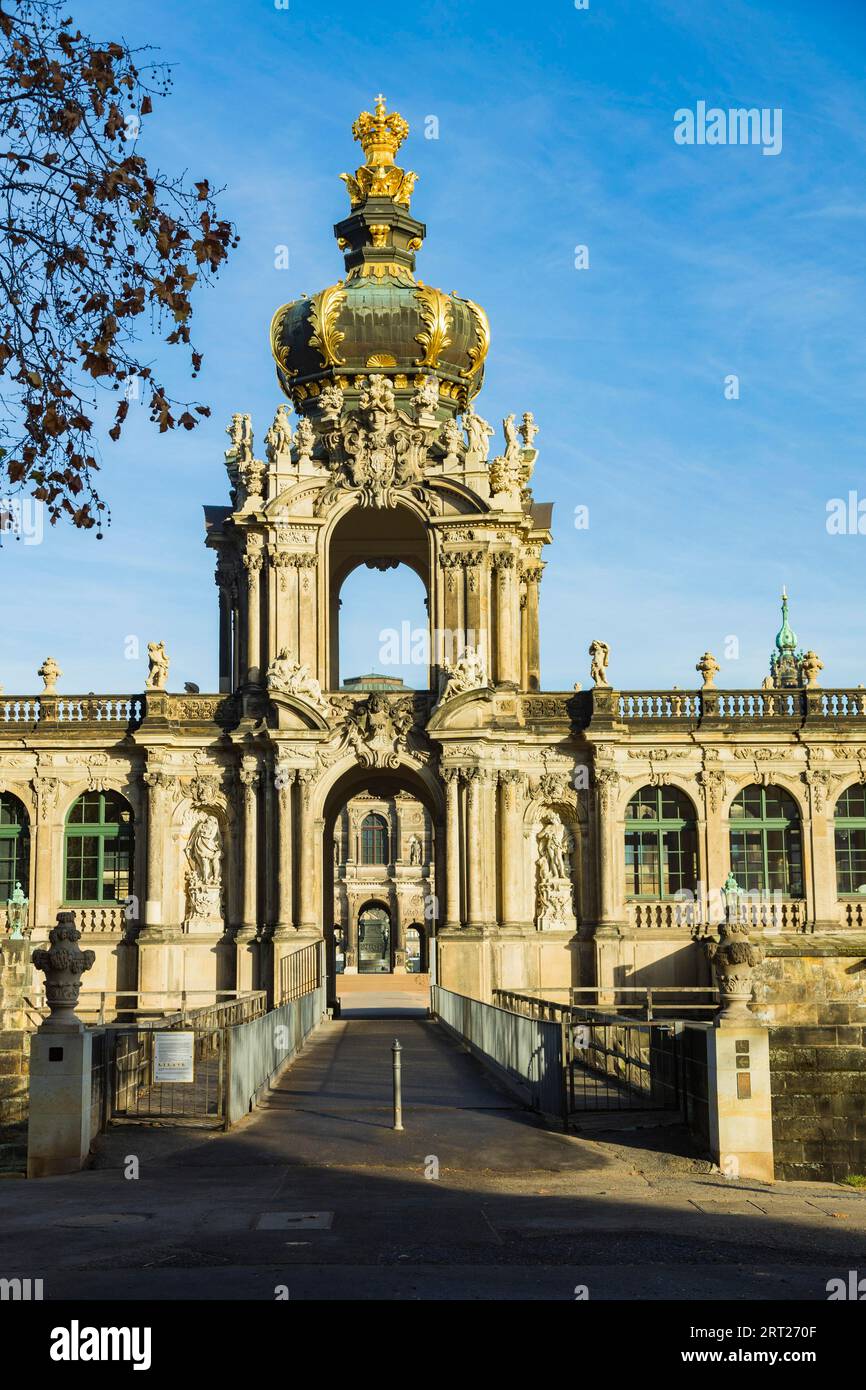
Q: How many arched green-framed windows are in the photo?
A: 5